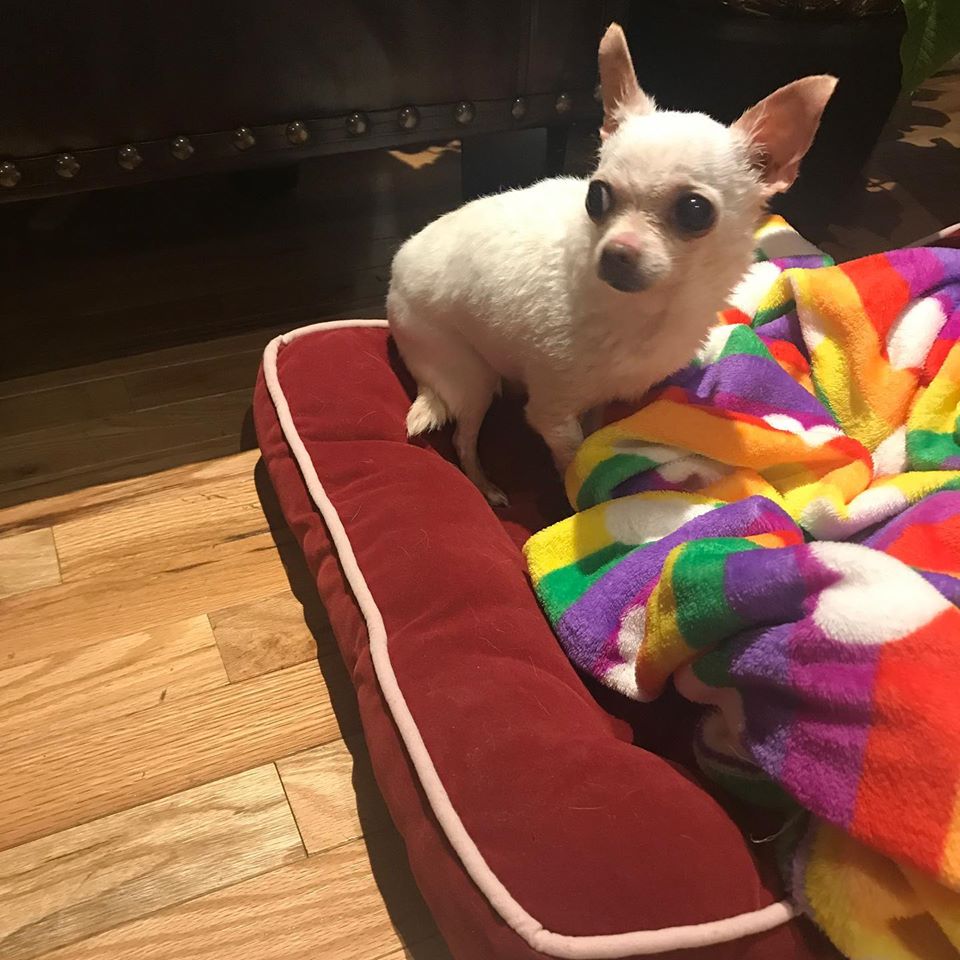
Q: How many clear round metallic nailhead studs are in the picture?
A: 11